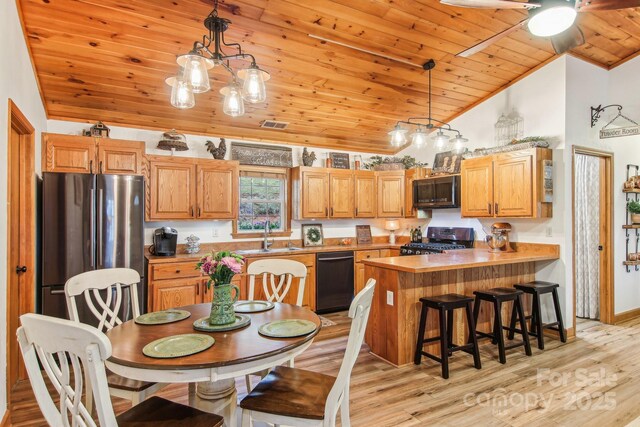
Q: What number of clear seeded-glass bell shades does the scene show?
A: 8